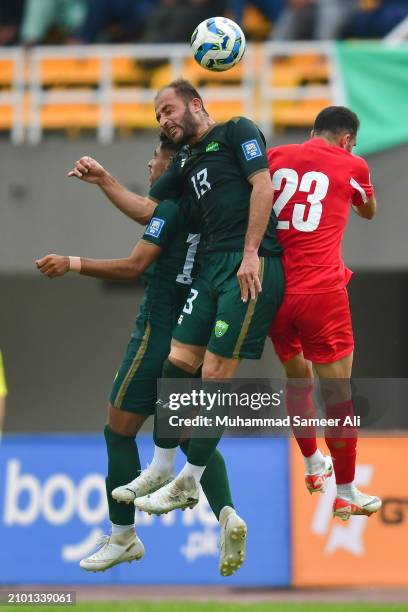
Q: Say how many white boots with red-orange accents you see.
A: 2